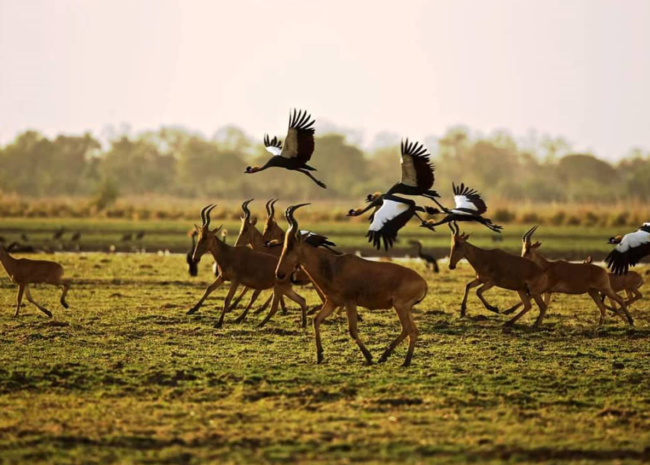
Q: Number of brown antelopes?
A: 8